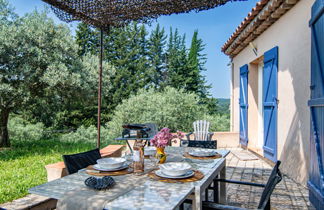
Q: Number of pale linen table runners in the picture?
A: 1